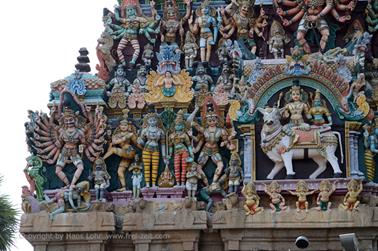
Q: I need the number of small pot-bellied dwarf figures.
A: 5